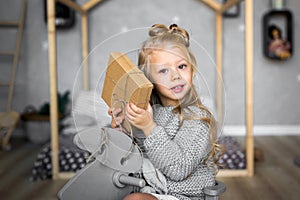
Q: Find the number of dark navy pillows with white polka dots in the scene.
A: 2